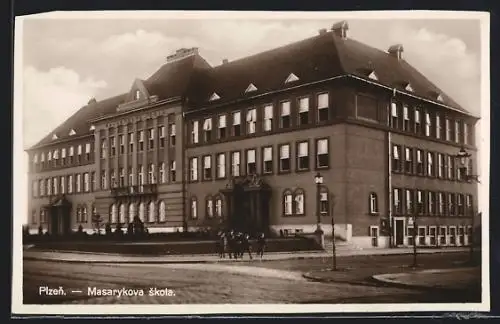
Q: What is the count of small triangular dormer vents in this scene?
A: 9